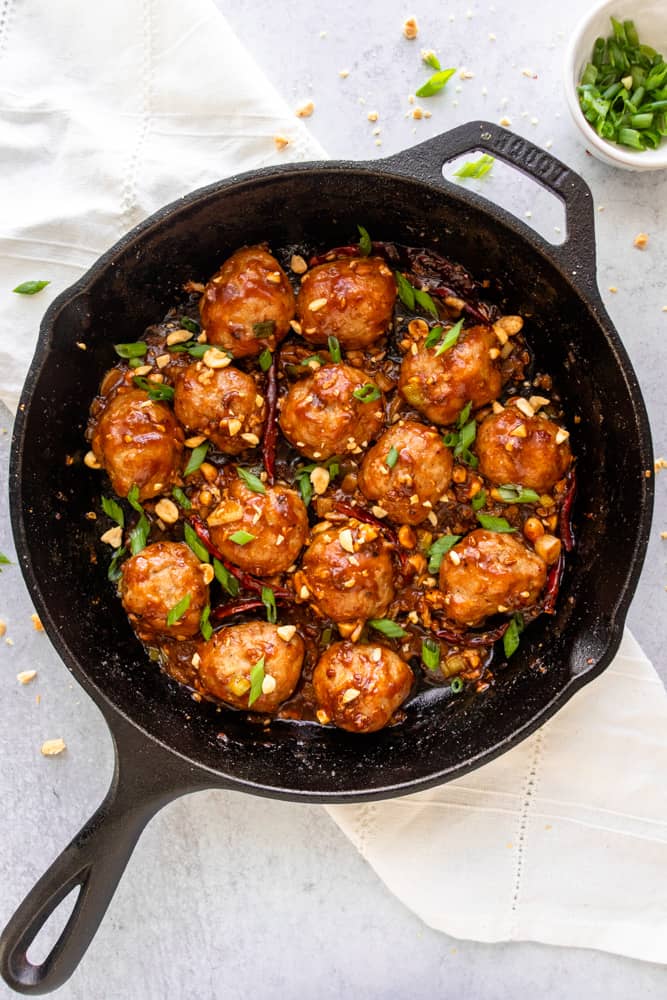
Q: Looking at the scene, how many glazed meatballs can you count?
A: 14